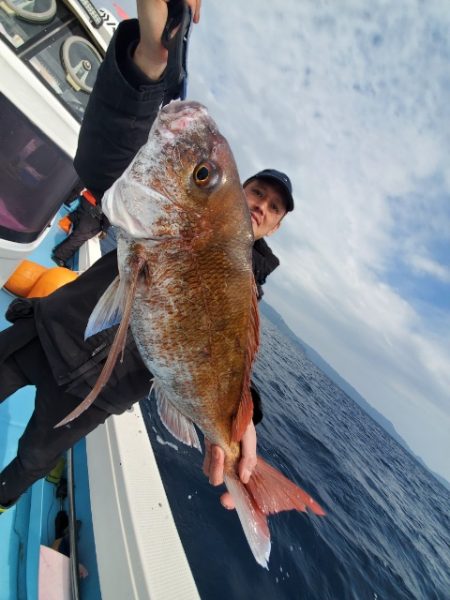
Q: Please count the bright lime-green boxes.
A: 0